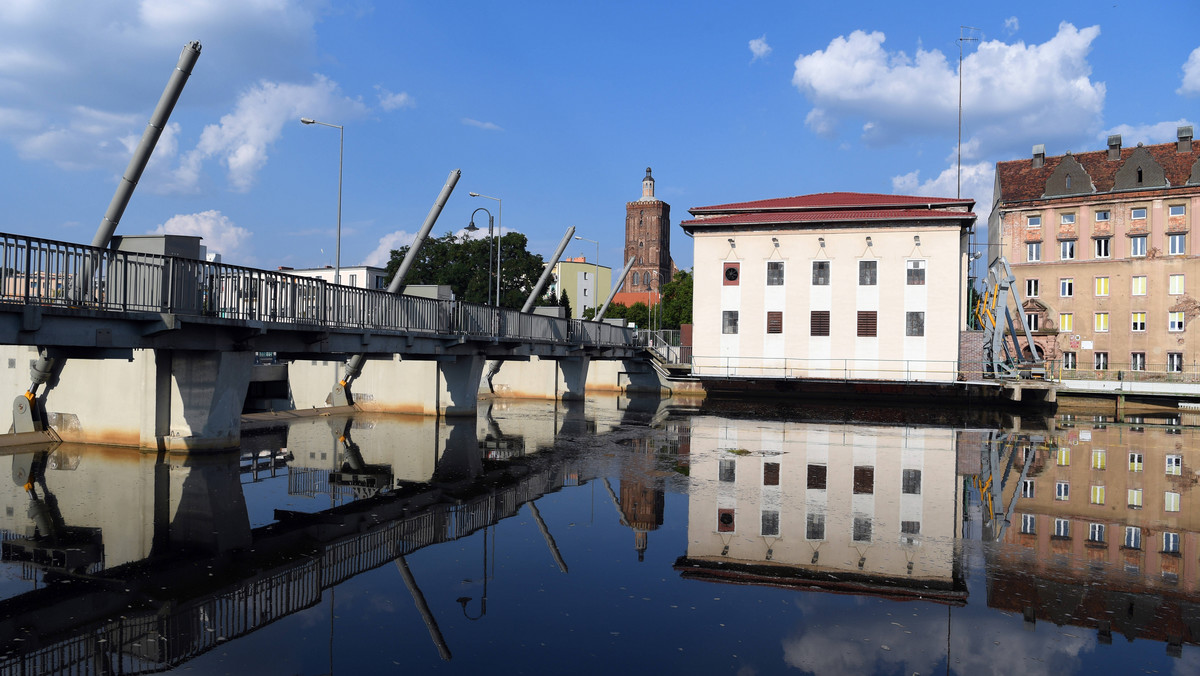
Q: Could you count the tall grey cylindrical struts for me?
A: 4